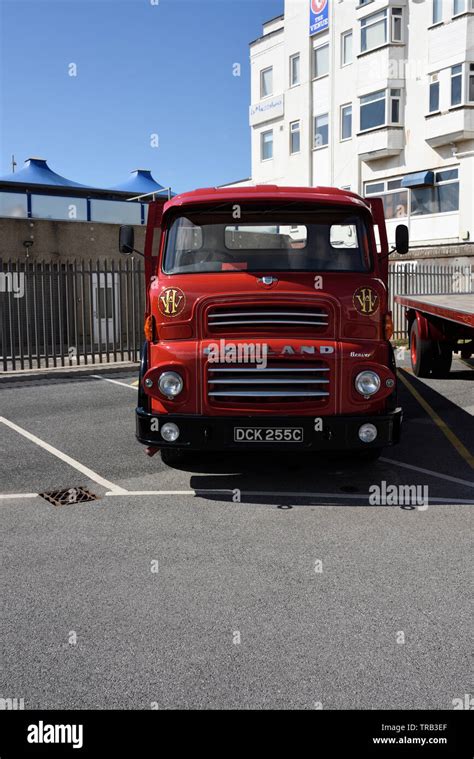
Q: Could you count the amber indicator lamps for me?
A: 2